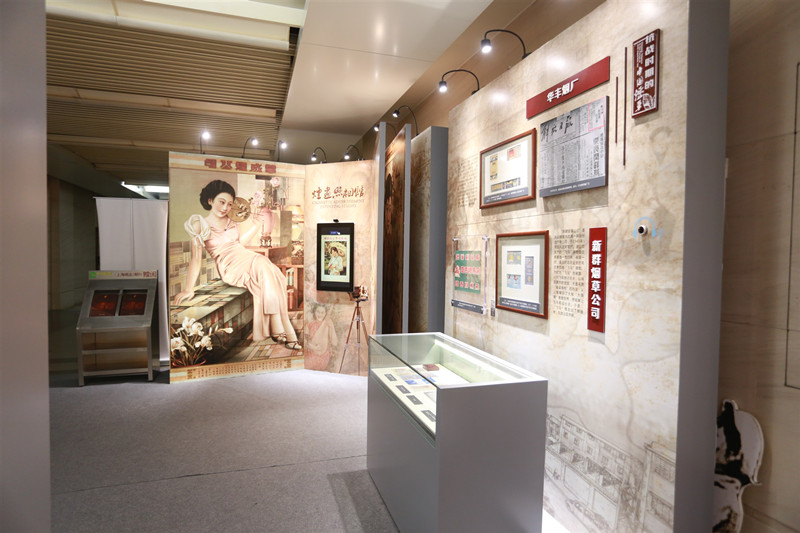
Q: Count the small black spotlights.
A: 9